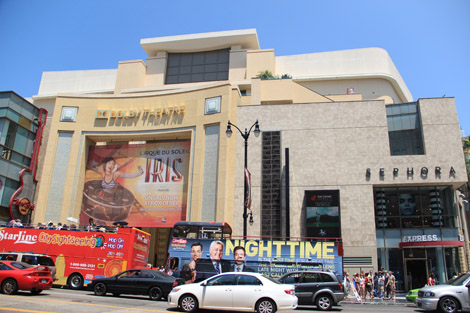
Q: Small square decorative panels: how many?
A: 2